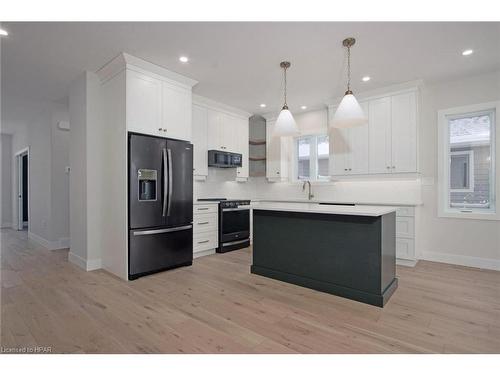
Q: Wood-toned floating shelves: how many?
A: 2